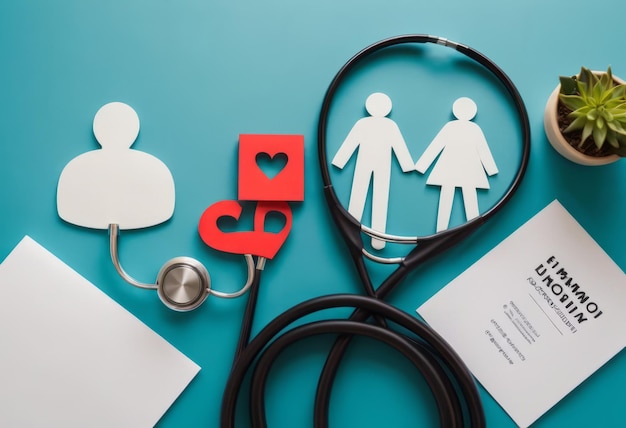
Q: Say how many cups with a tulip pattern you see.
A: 0